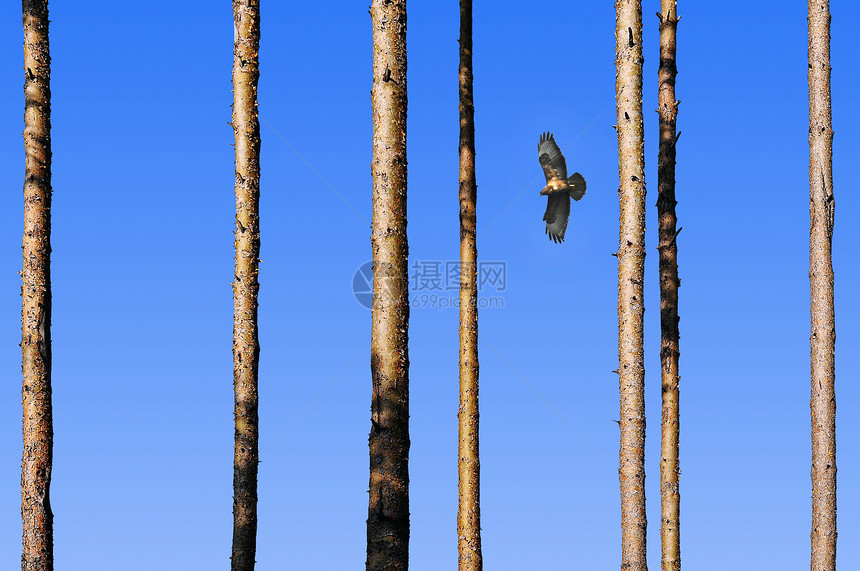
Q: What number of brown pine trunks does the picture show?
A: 7